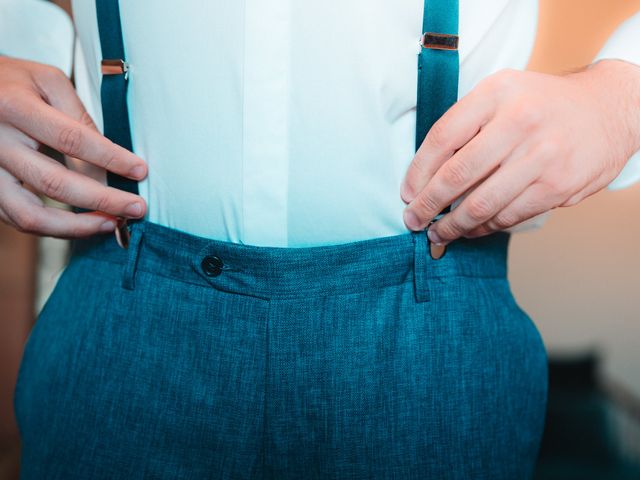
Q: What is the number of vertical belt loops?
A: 2